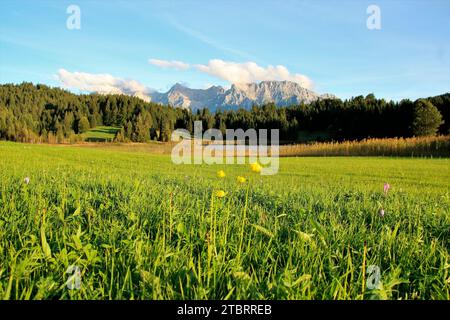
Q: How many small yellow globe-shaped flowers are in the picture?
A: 4